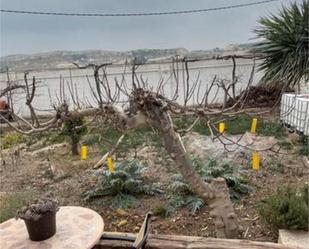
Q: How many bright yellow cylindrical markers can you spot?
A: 5